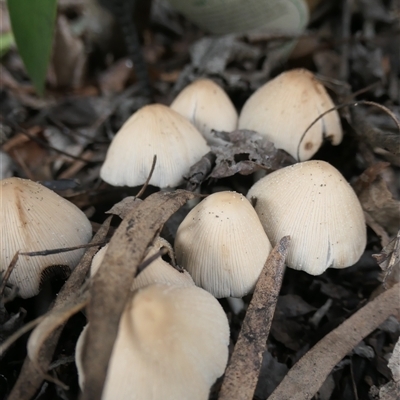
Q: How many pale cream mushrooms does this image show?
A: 8